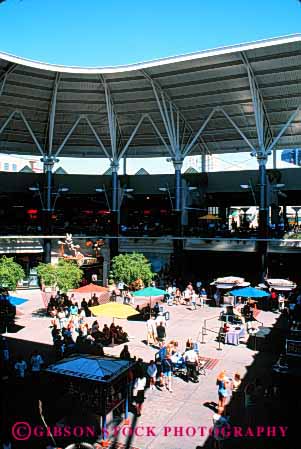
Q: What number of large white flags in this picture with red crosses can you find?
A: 0